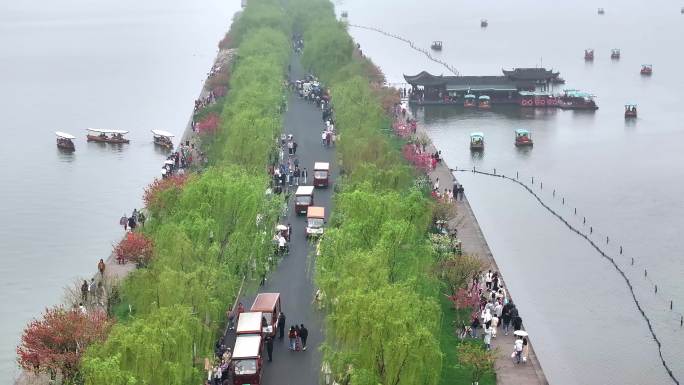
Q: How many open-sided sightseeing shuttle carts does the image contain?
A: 6